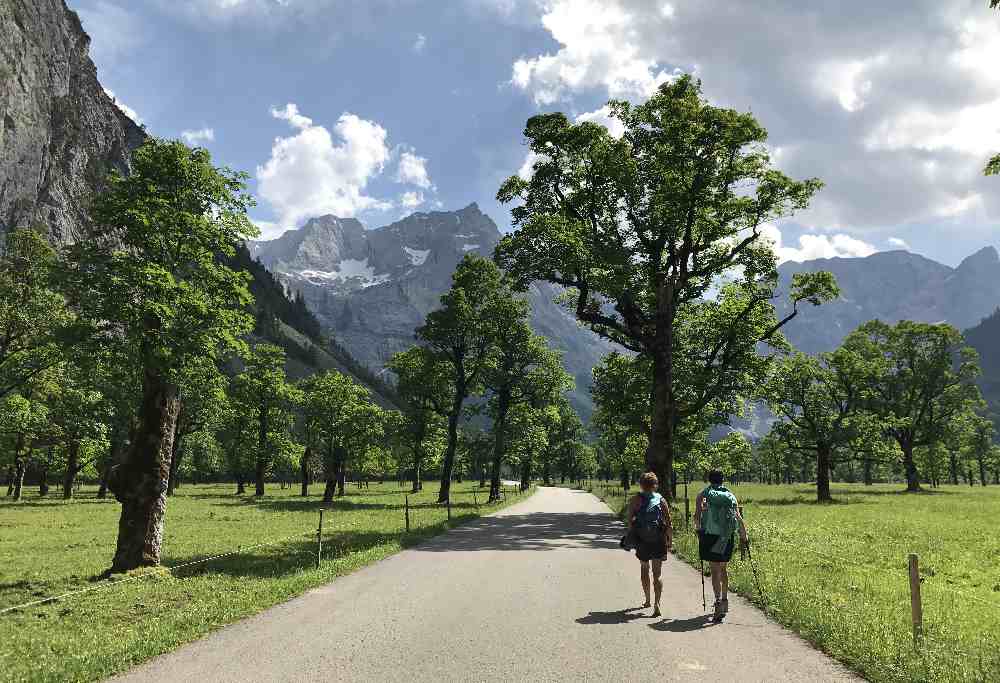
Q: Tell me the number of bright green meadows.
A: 2